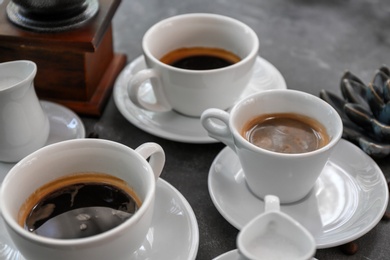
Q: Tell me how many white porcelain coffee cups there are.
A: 3